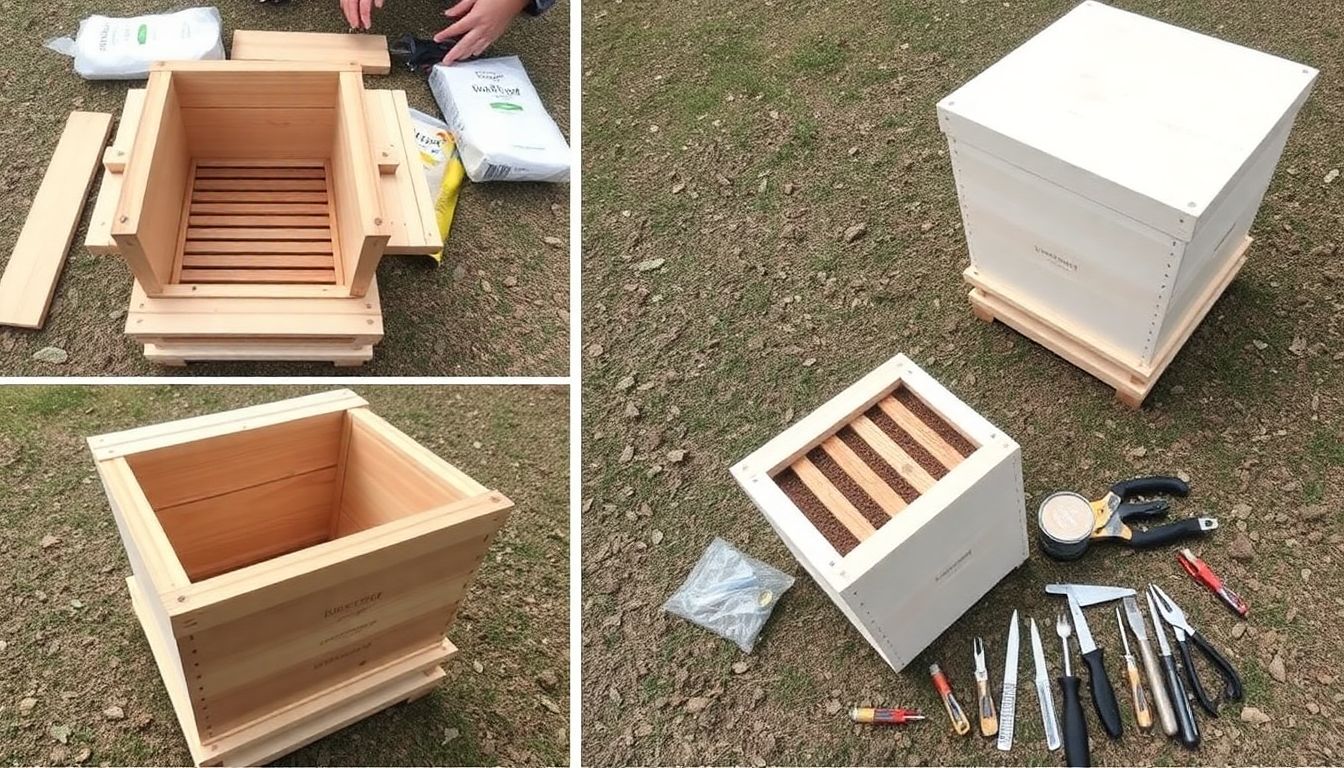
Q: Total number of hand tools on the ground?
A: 14